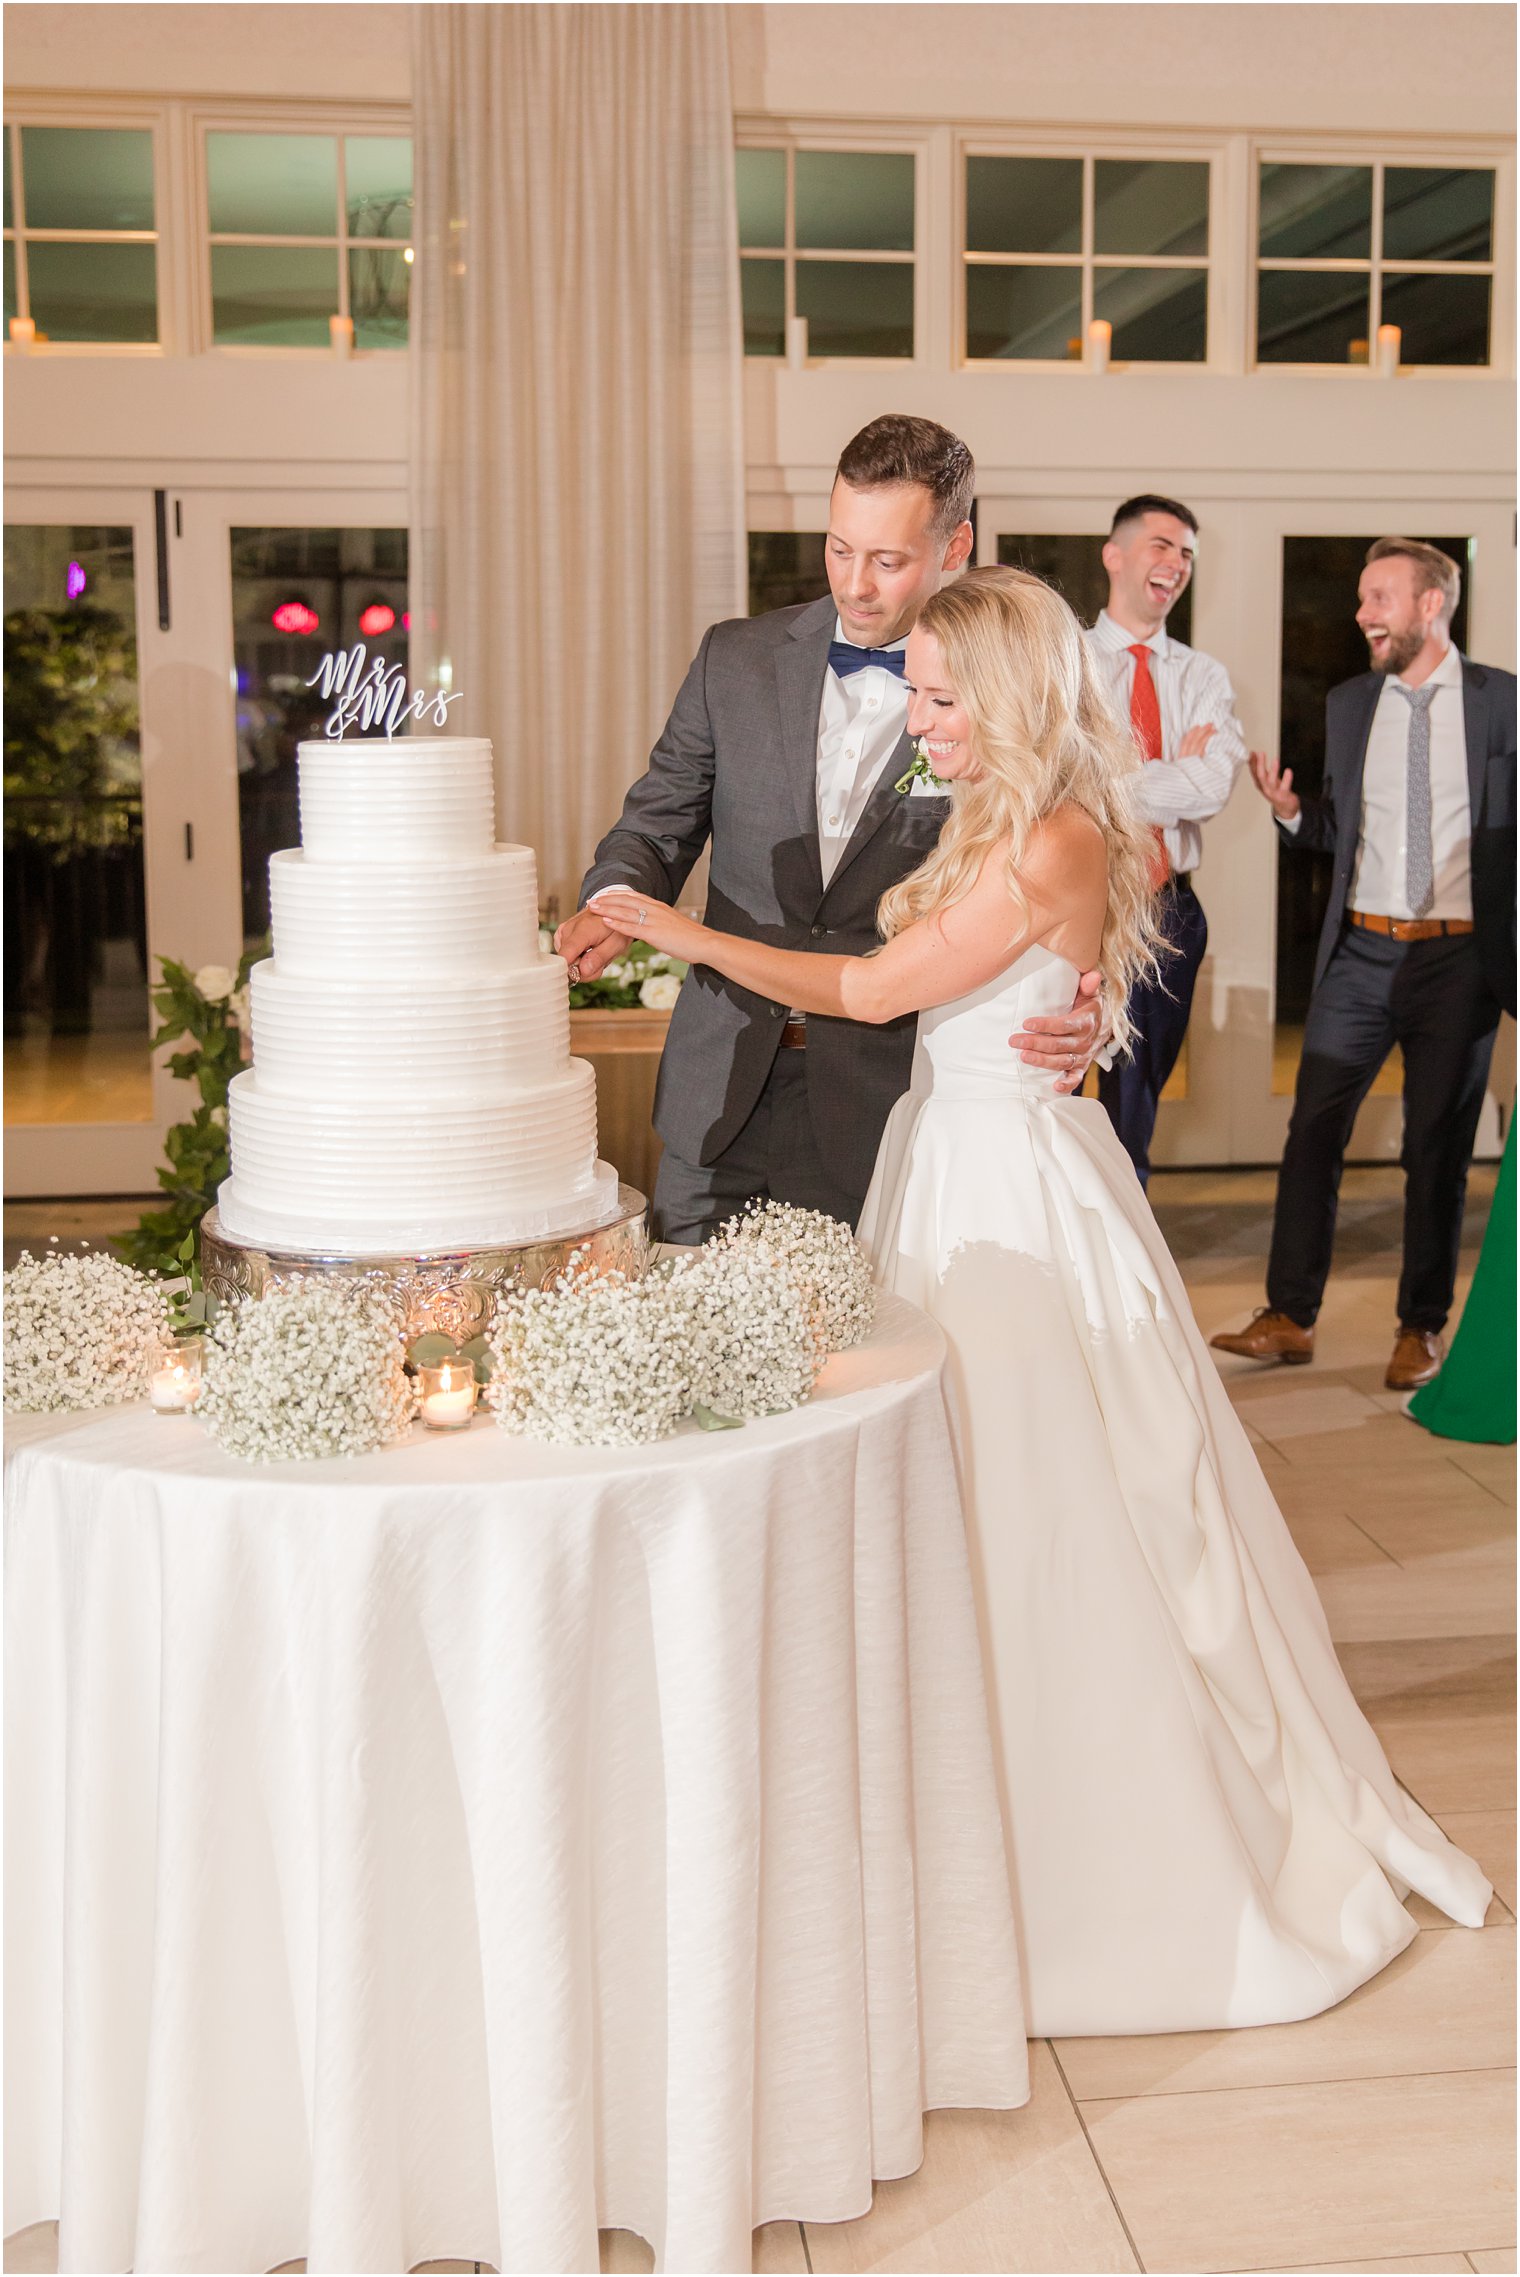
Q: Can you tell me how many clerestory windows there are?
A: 5